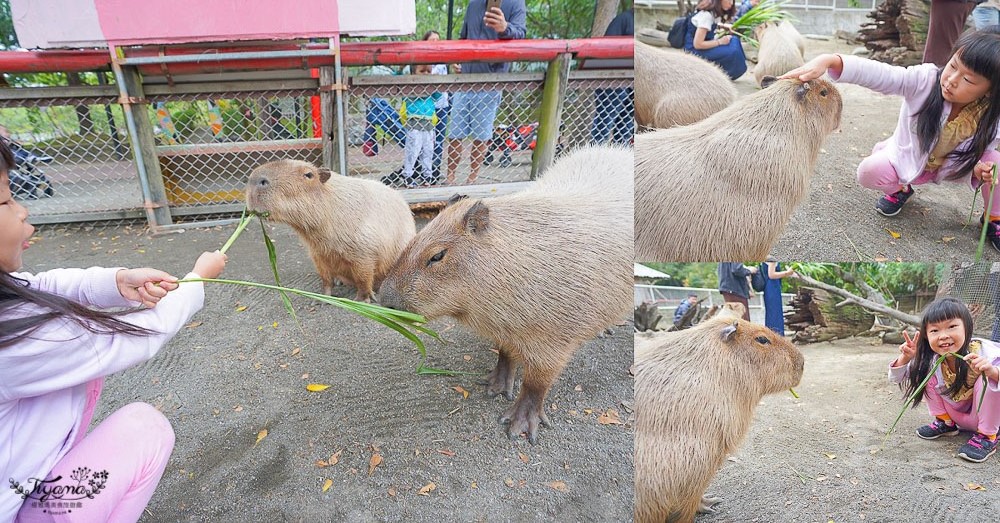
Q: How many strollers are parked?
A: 2